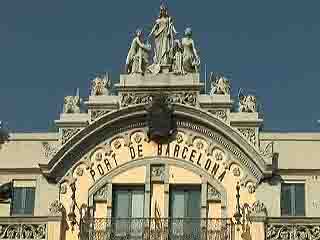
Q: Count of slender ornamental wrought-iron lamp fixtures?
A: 2